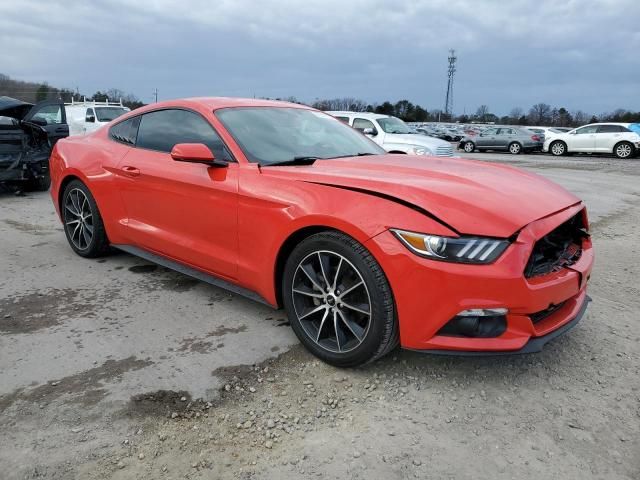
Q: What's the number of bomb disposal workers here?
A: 0